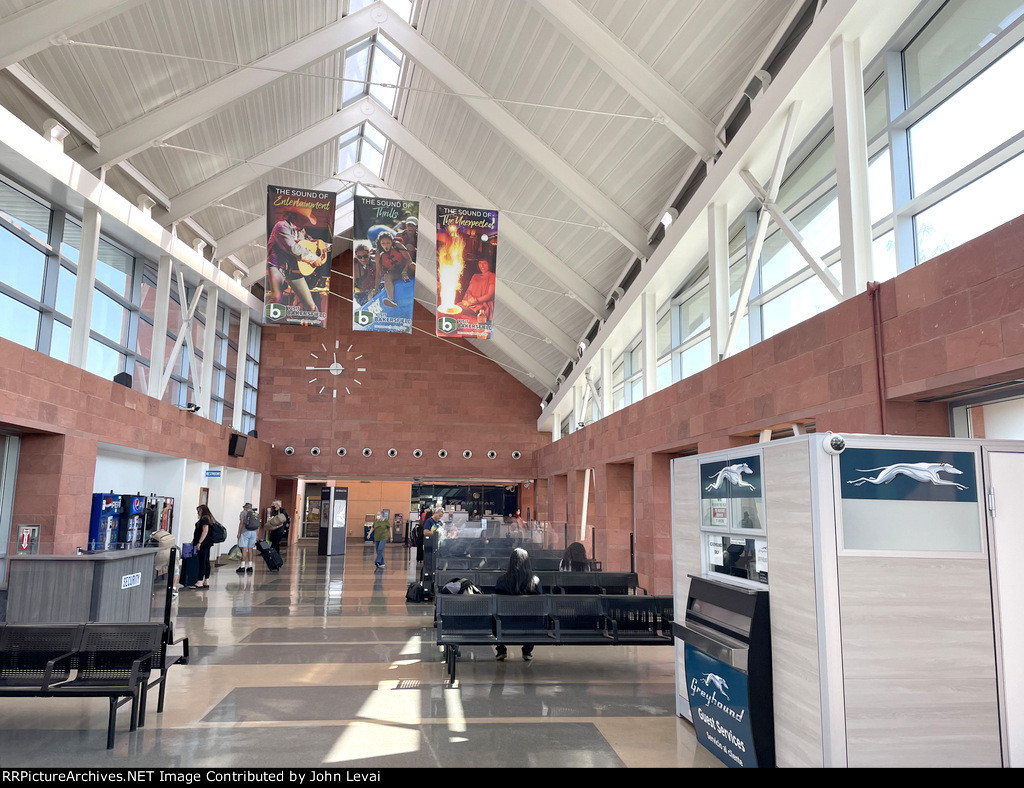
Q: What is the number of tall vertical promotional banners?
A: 3